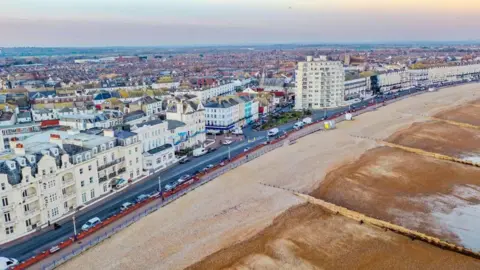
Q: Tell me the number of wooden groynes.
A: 3